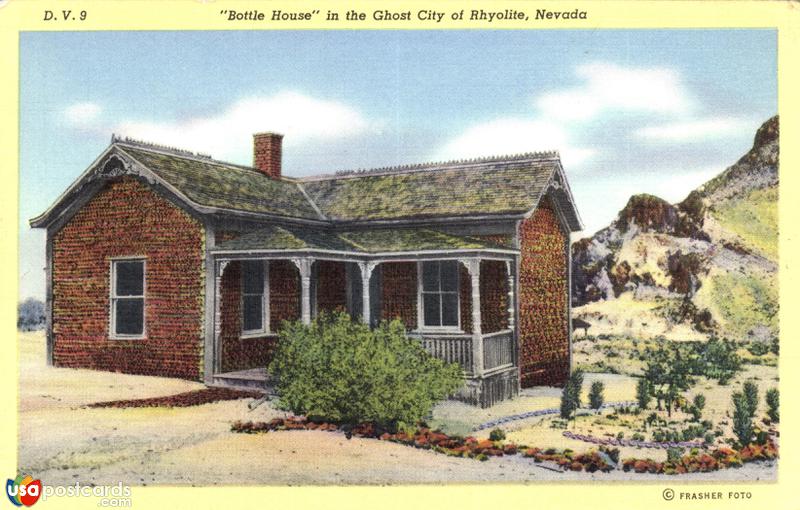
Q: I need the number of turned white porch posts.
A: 5